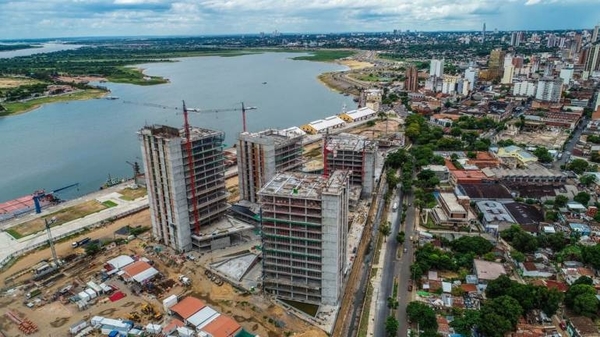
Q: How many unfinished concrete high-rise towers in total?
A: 4